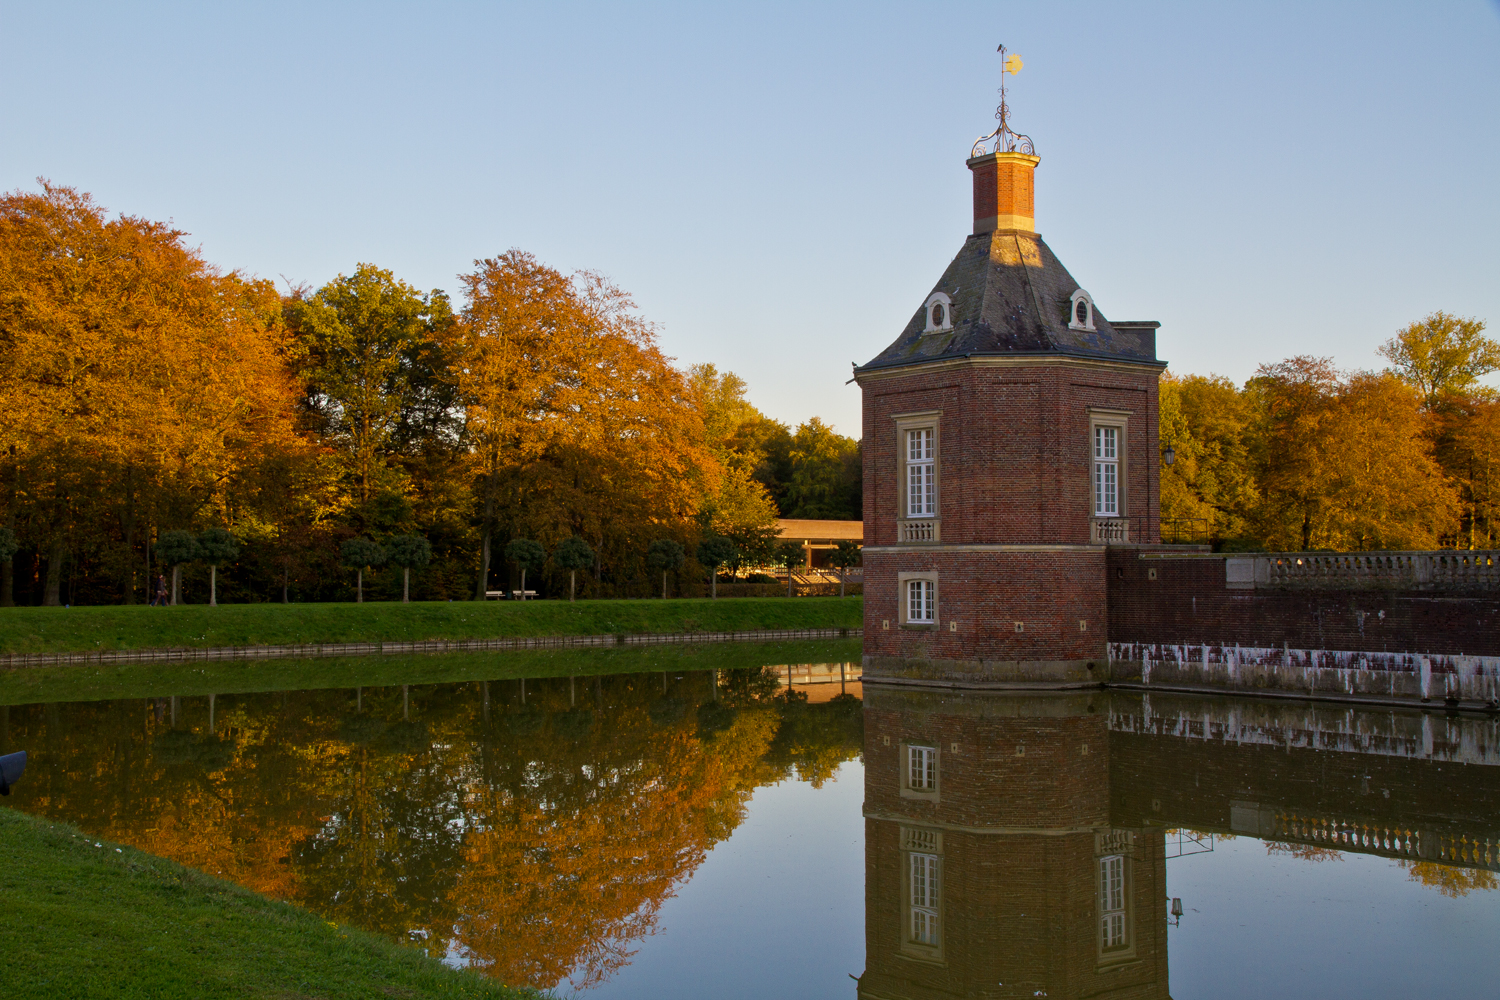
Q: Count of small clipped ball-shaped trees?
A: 11